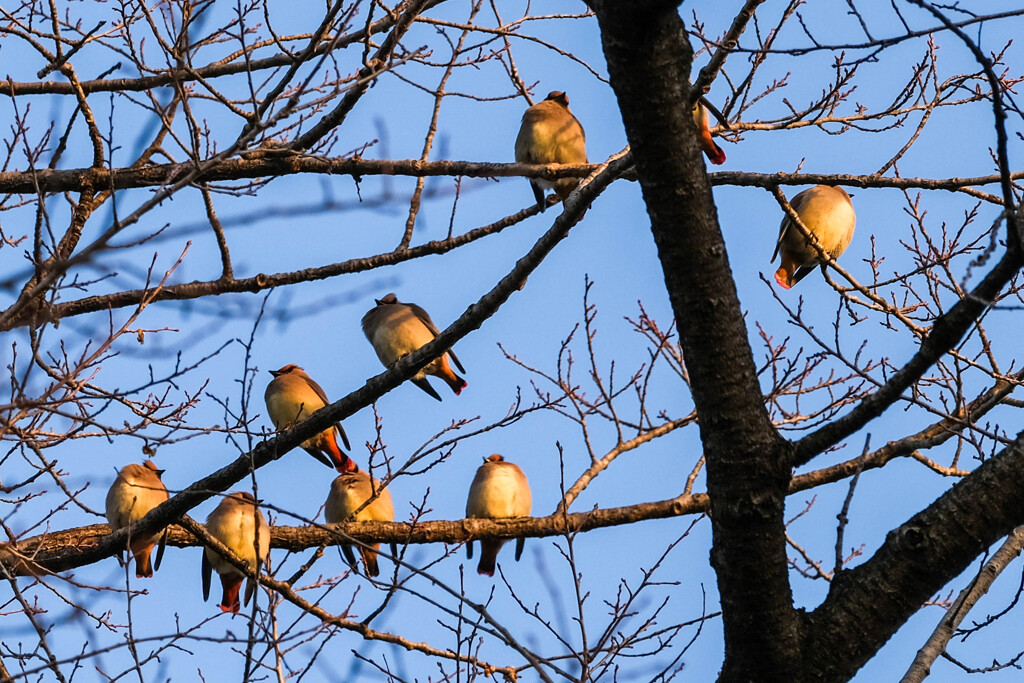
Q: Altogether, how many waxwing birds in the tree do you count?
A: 9